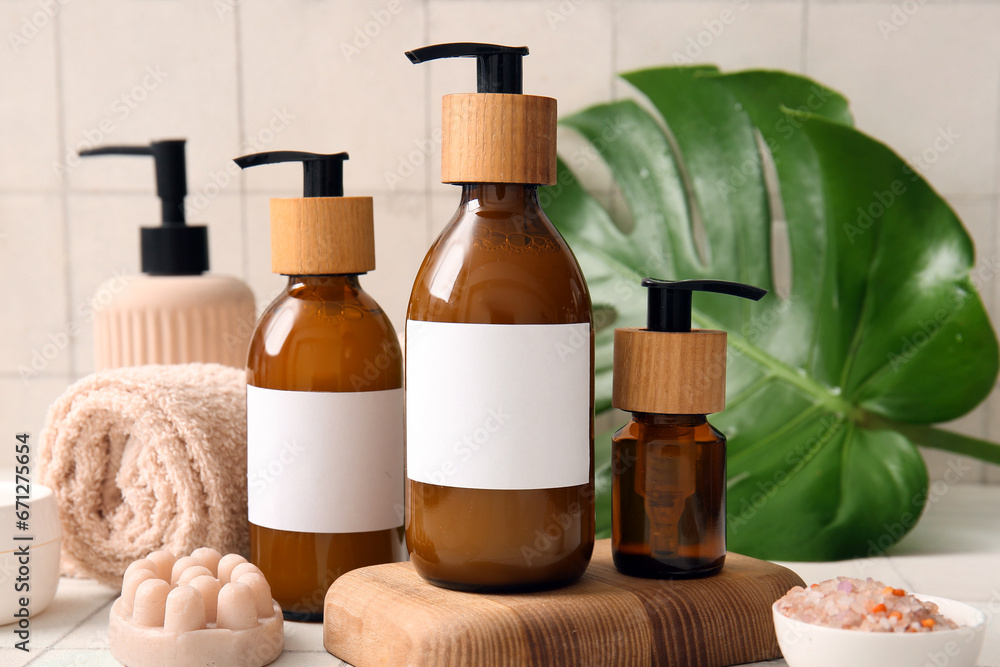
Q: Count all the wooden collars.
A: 3